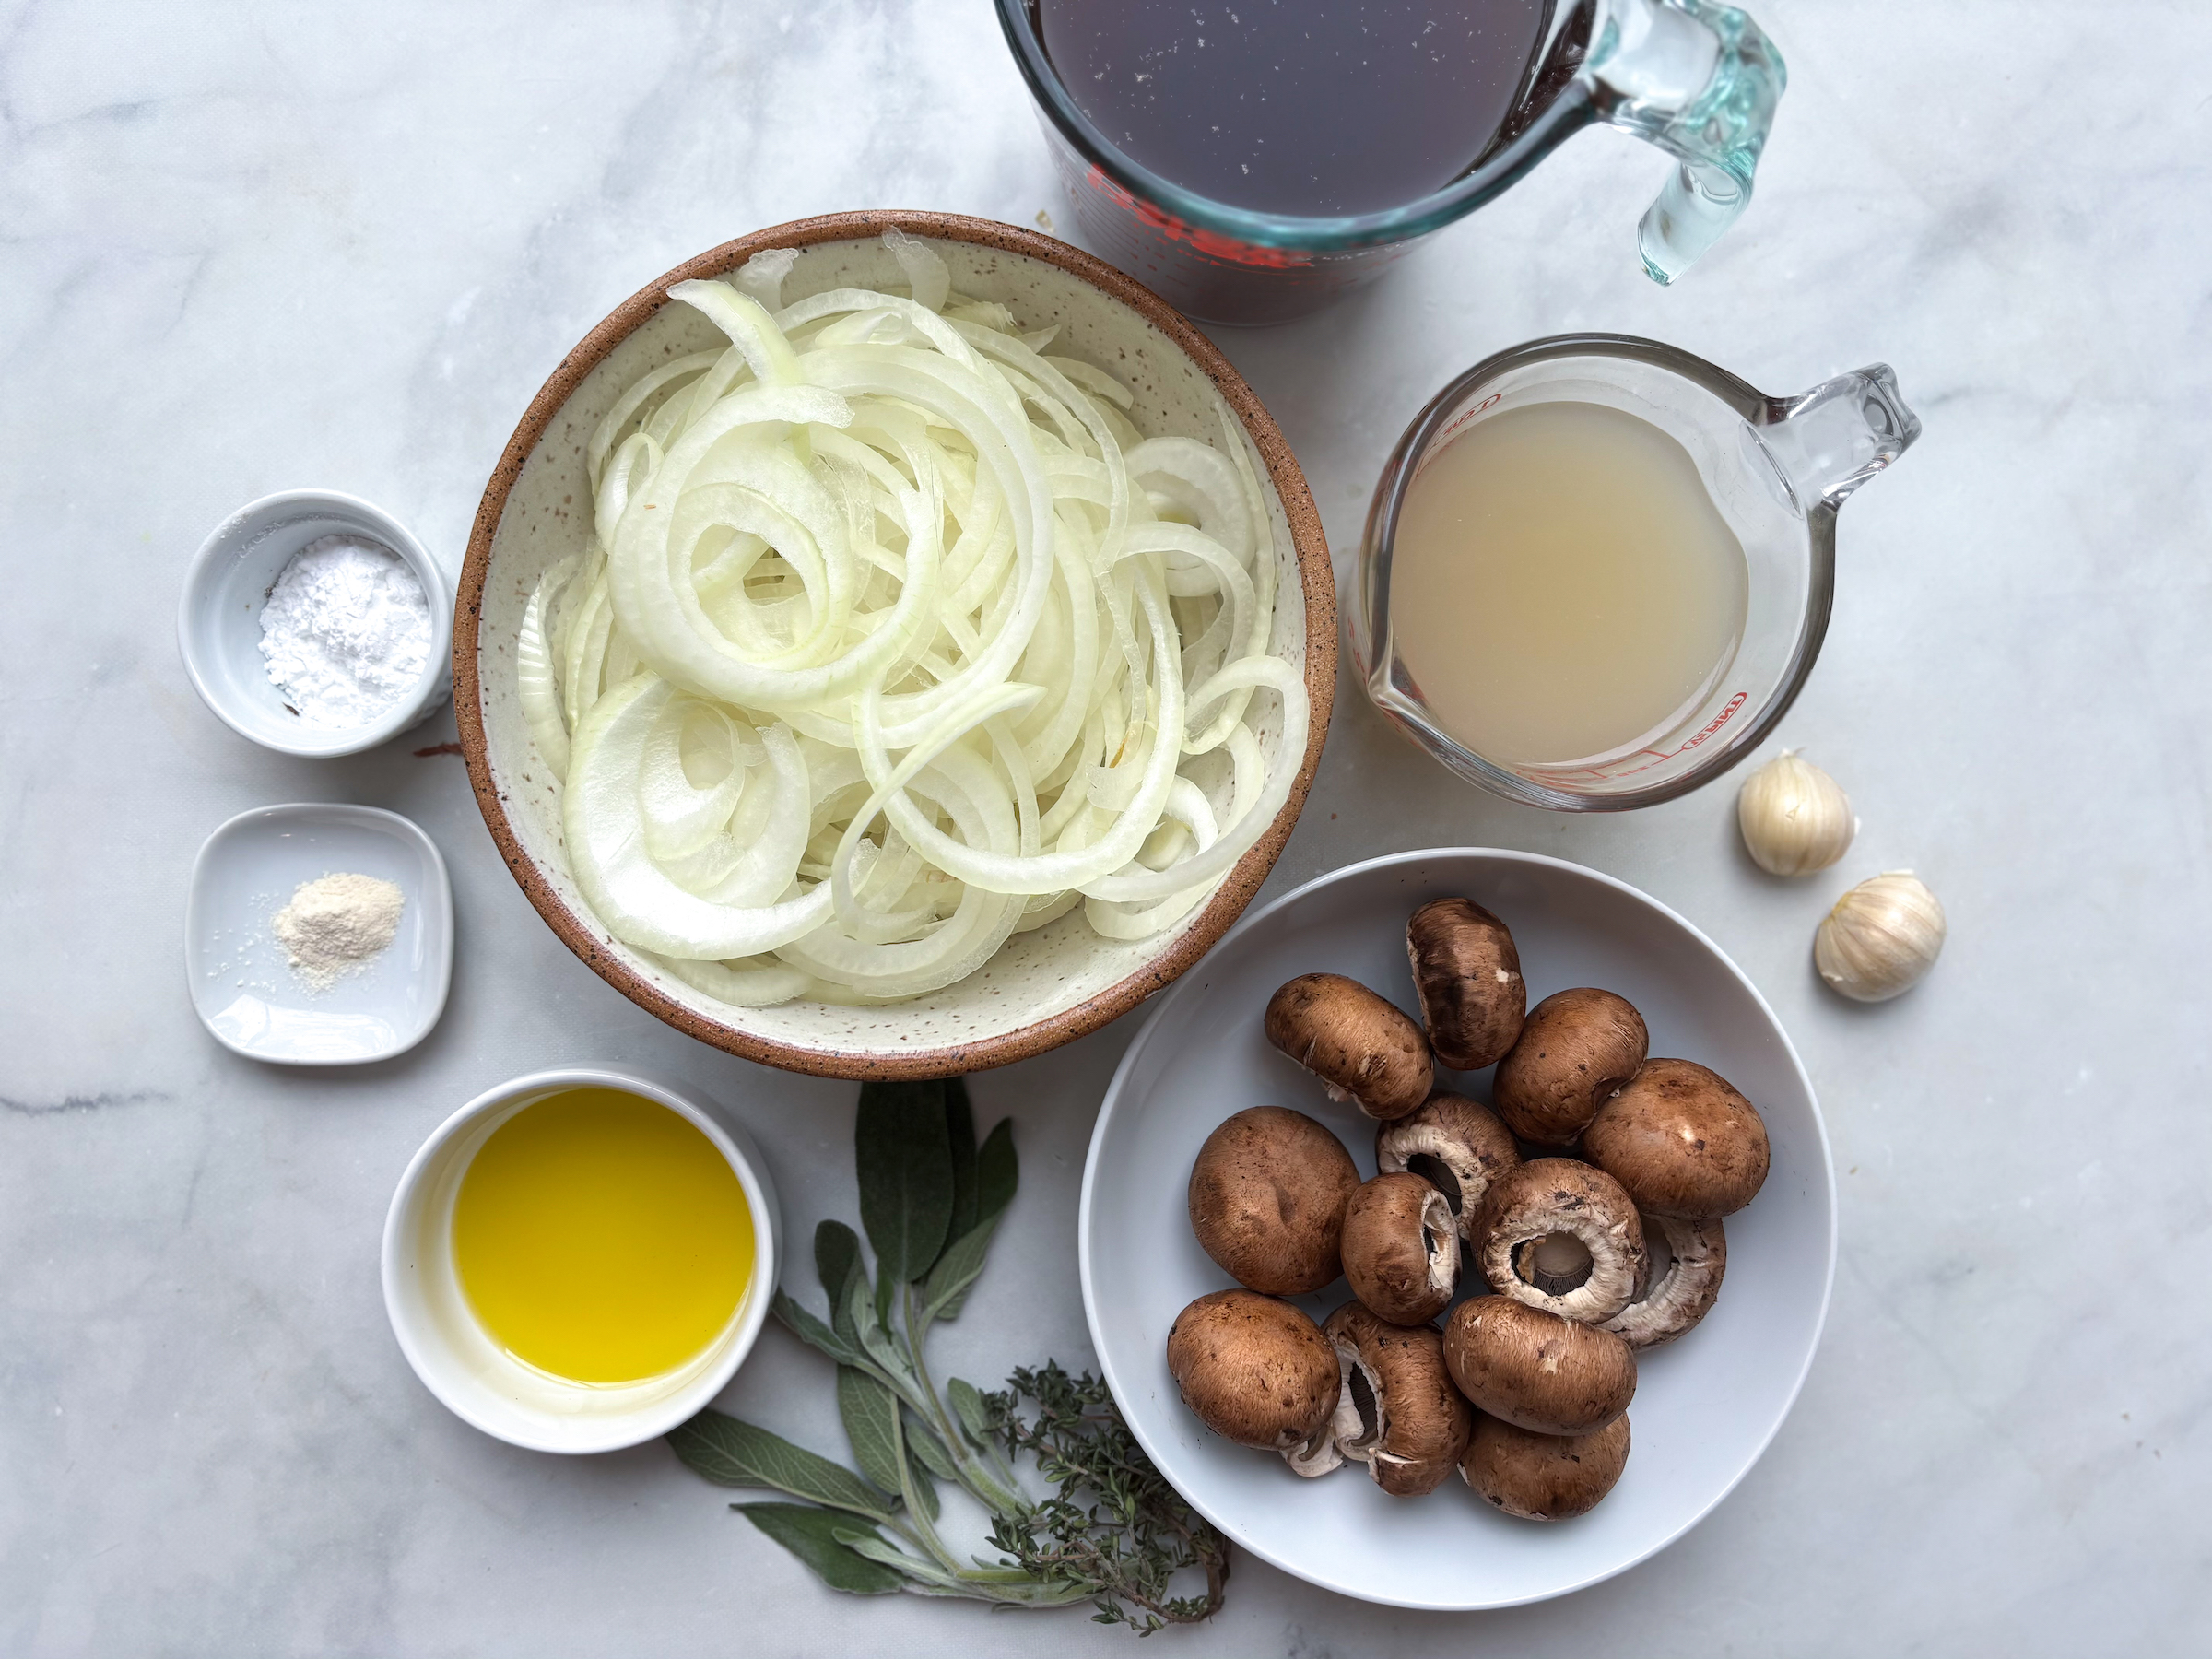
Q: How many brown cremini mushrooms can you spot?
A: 13